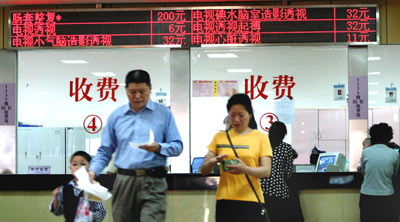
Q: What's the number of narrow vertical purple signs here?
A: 2